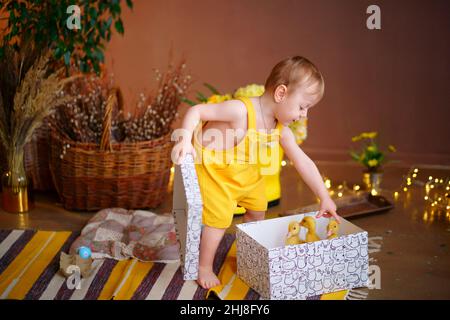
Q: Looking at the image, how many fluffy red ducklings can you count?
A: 0